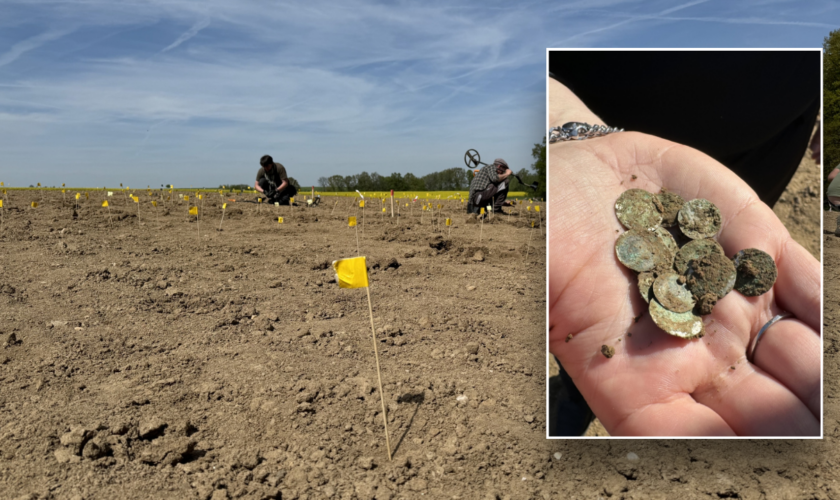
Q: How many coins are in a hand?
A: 11